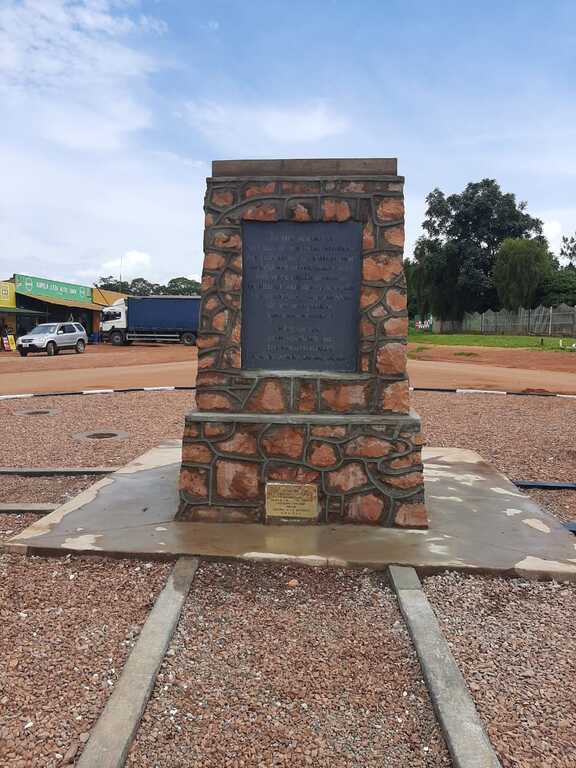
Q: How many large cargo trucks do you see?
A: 1